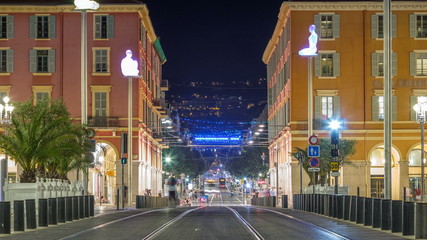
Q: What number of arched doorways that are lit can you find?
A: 3